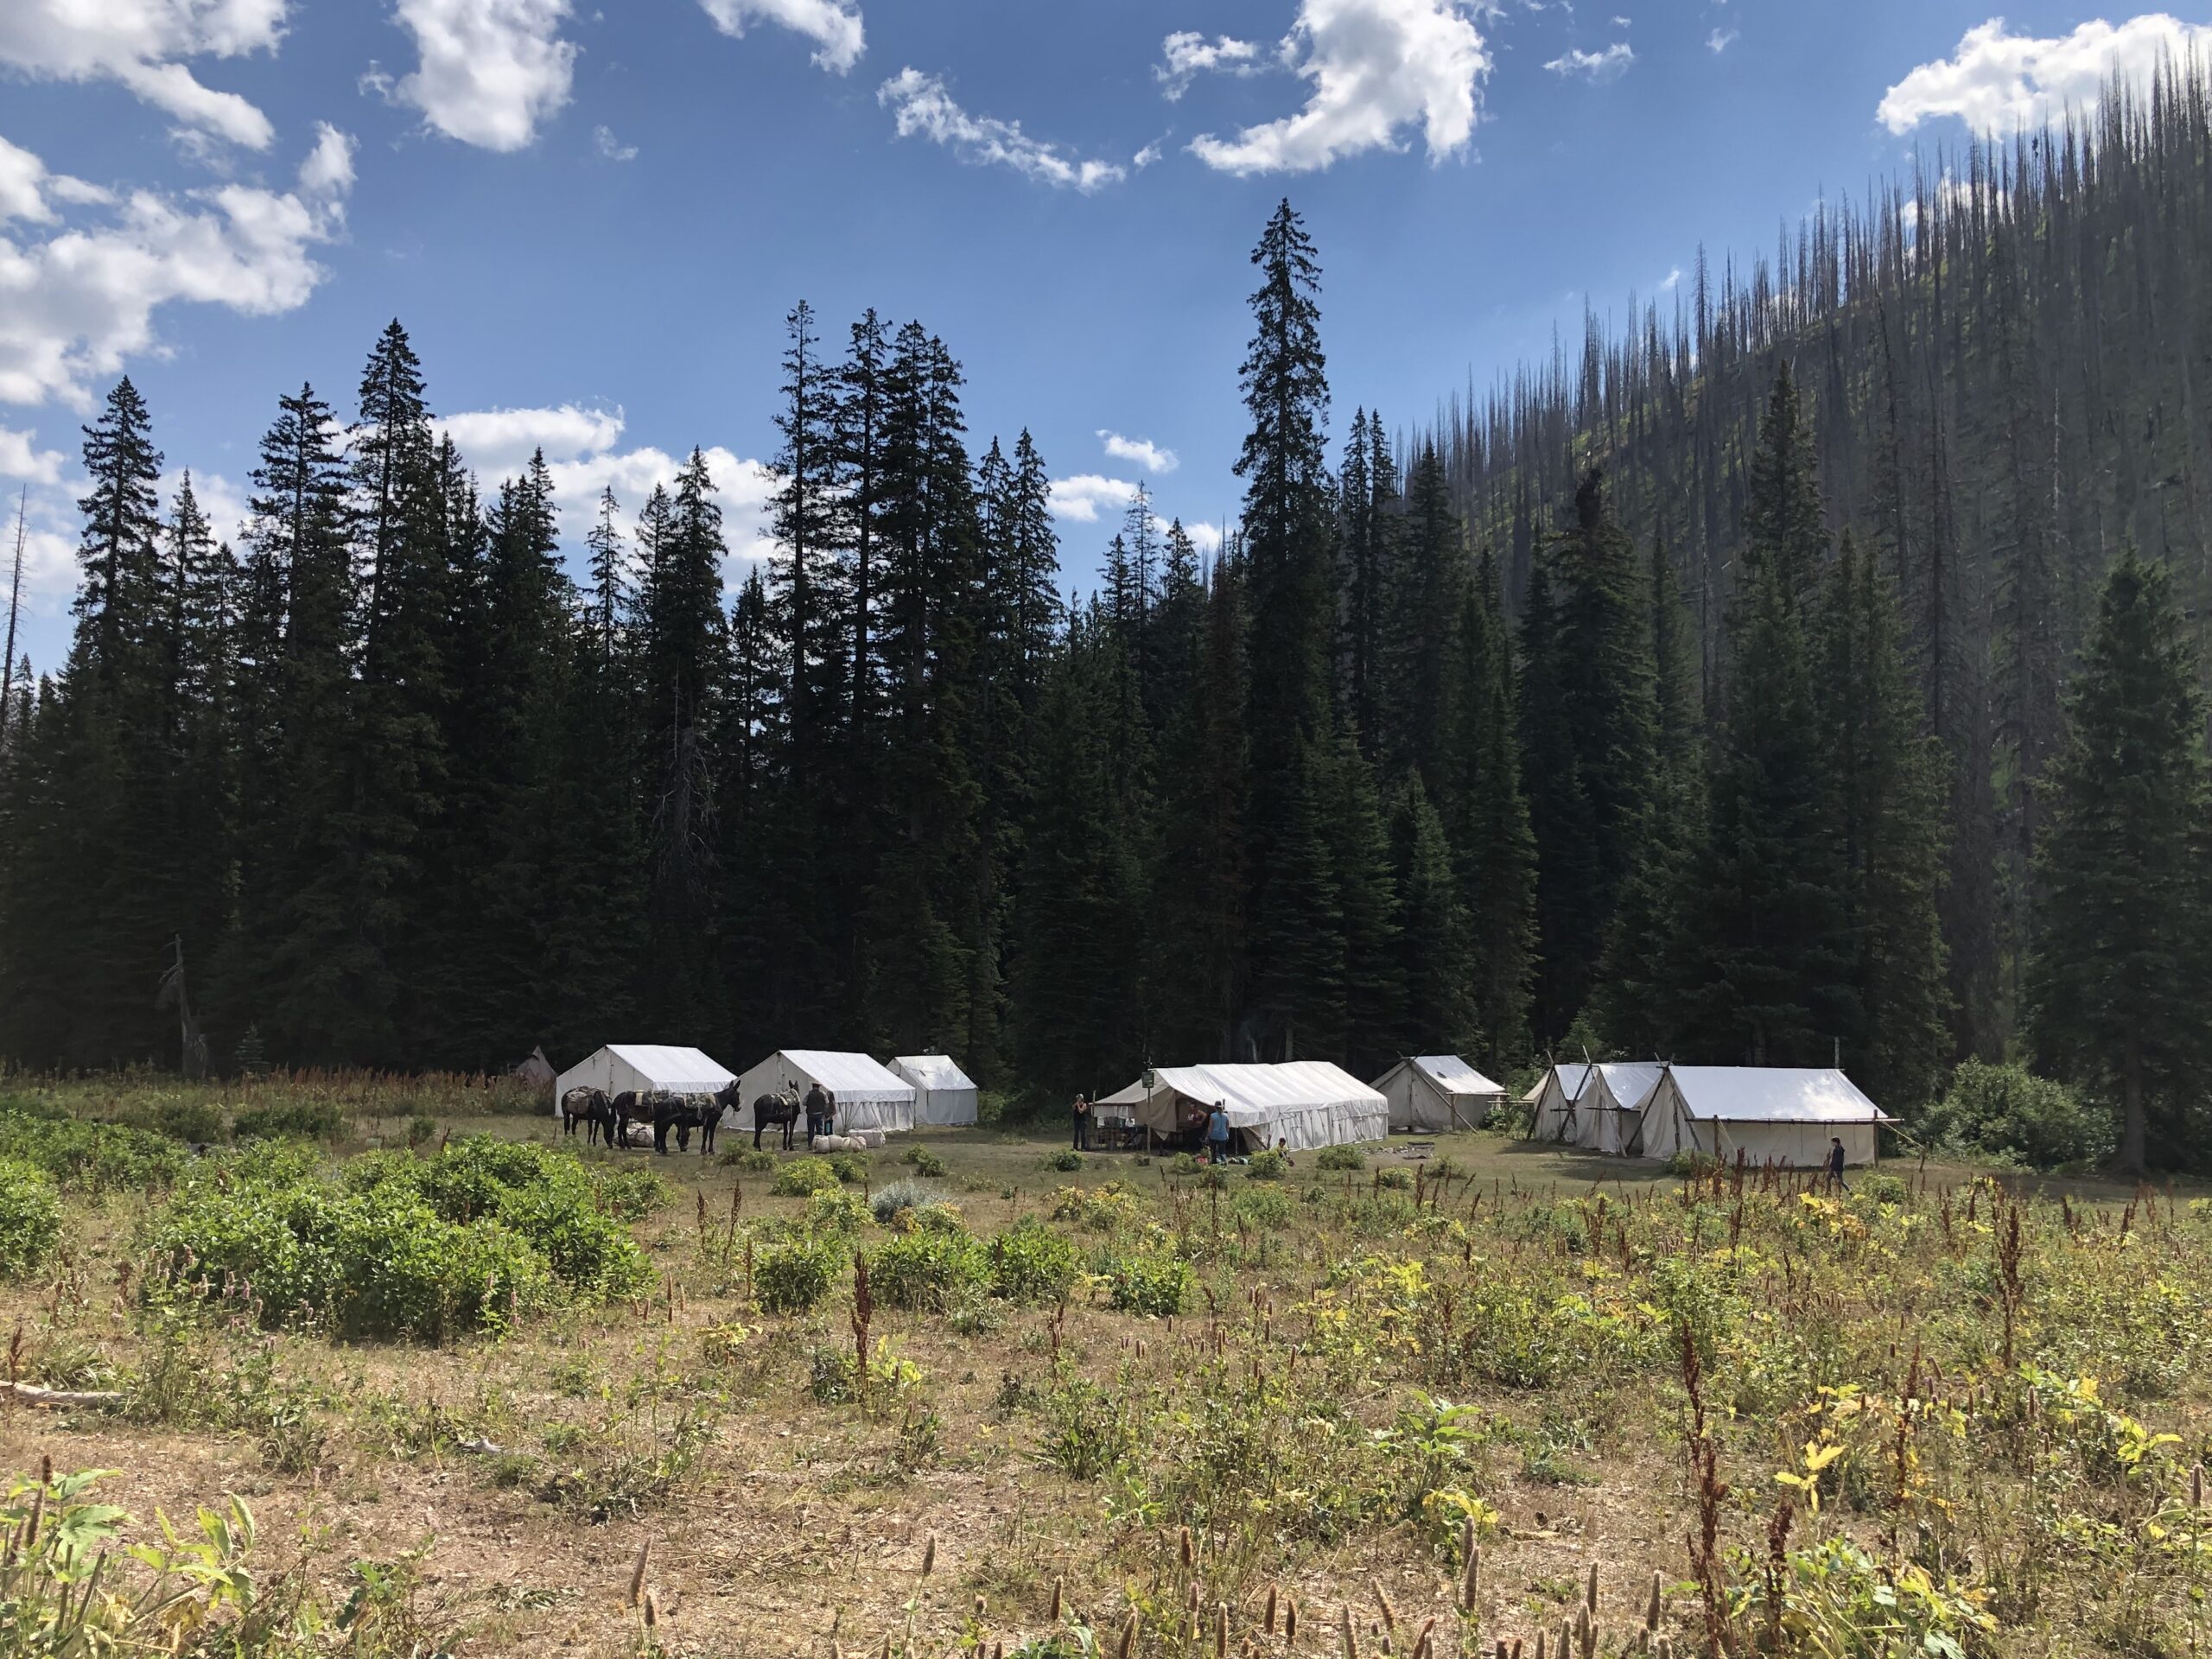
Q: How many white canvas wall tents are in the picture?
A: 8